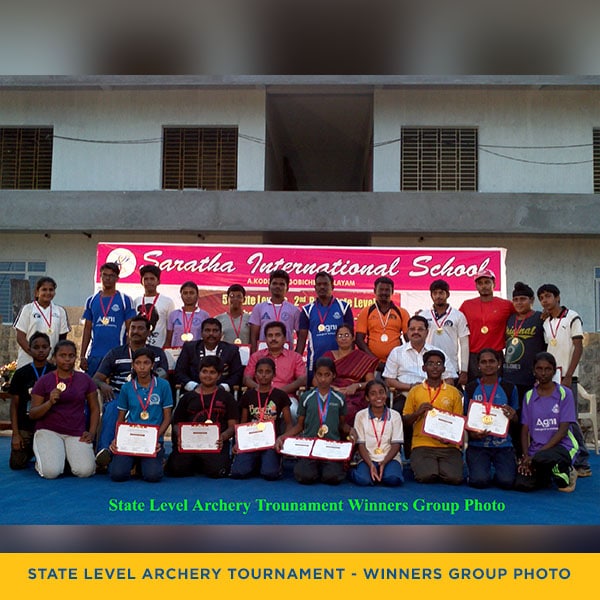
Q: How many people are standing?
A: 12